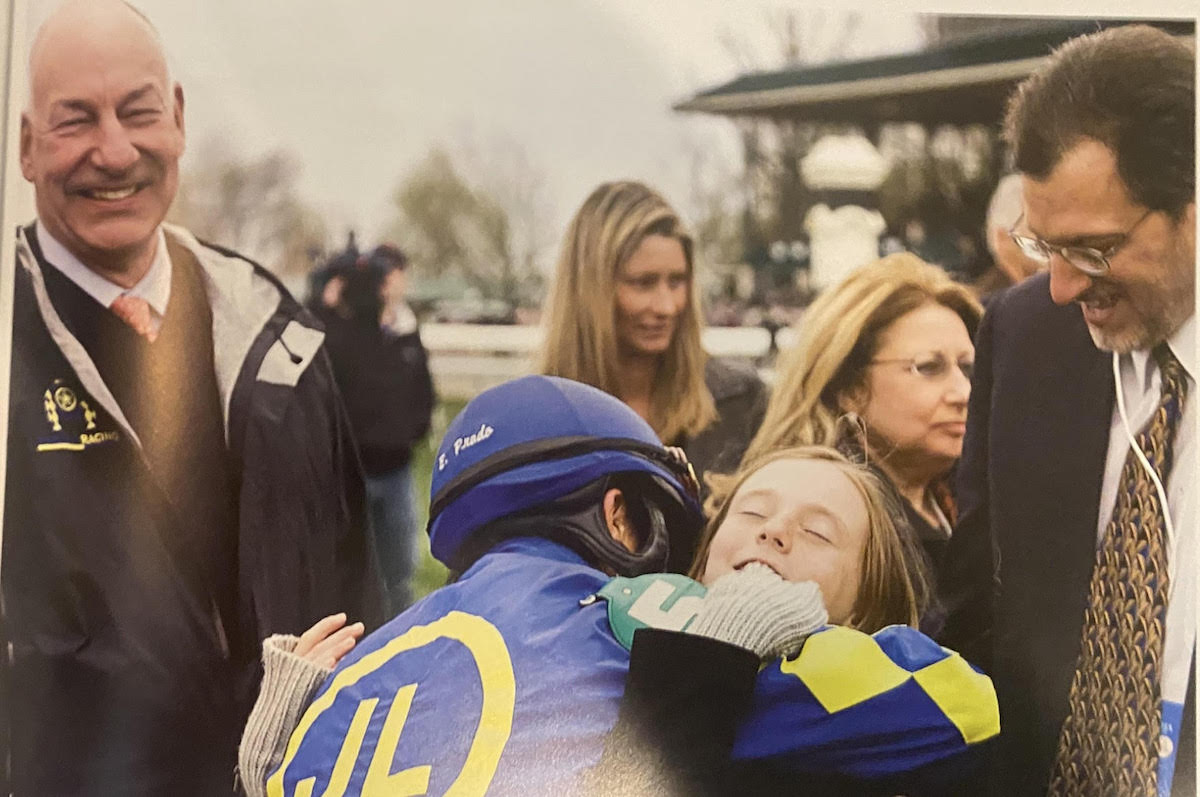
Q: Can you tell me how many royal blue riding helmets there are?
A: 1